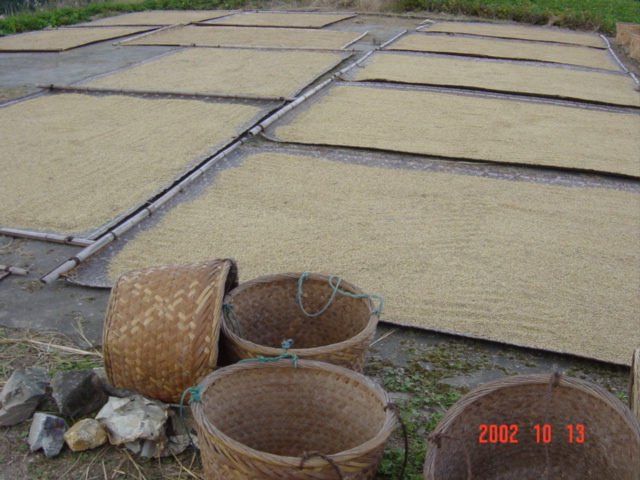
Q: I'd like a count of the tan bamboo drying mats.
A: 11